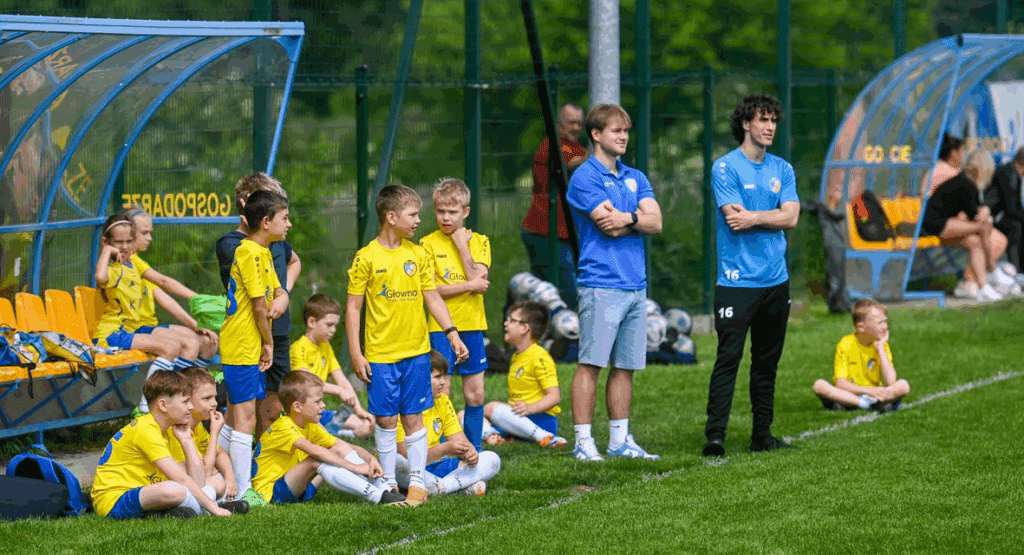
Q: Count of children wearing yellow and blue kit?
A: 12